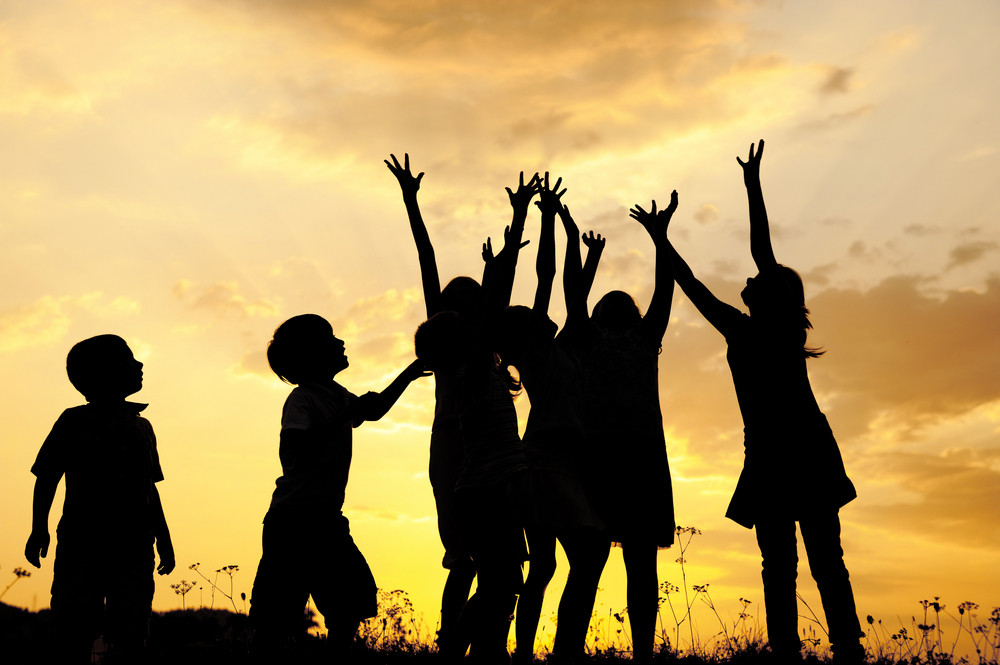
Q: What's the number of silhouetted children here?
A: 7